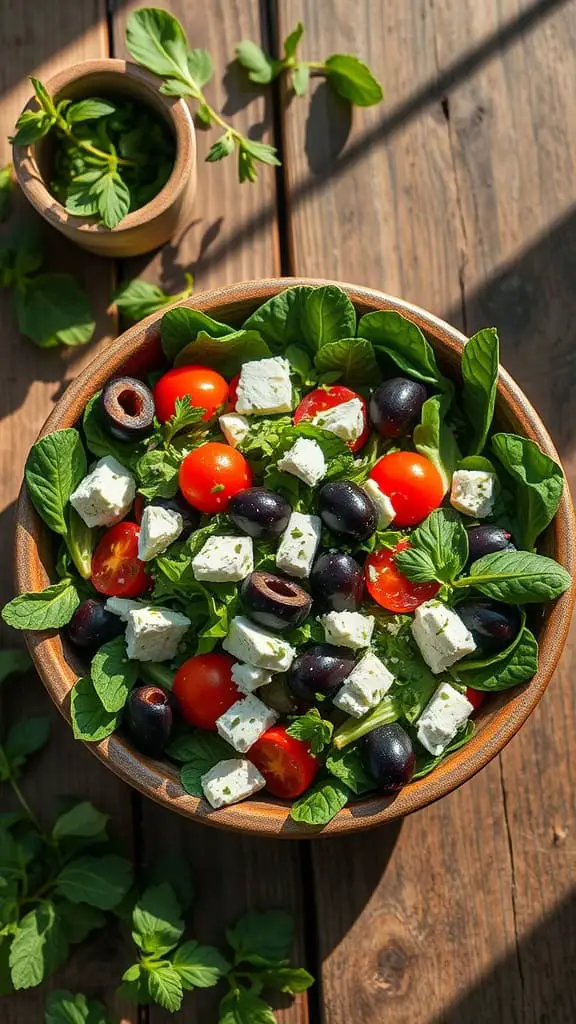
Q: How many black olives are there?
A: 13